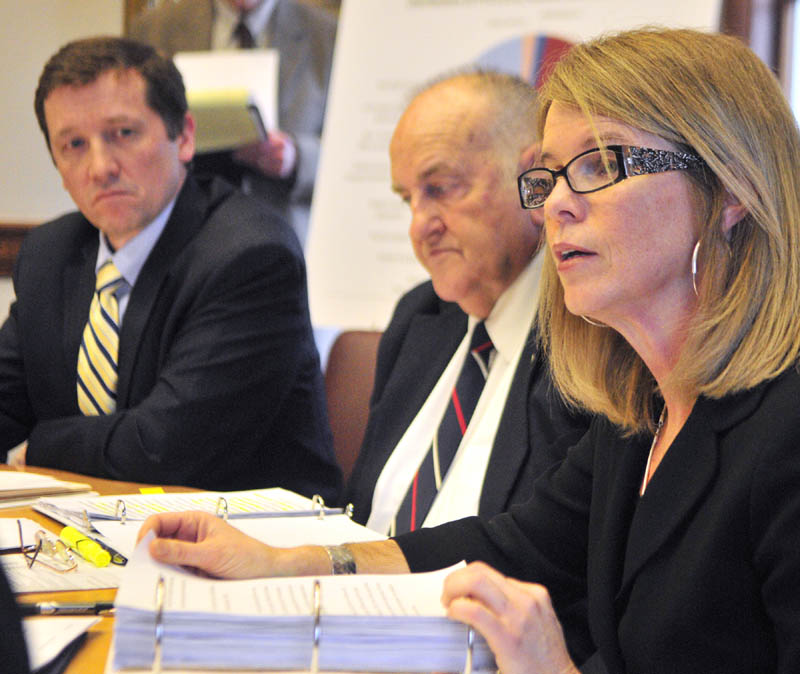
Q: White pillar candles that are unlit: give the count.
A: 0